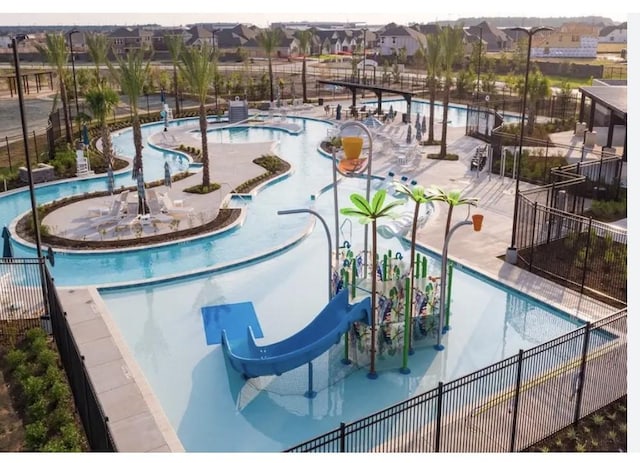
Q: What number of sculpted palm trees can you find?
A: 3